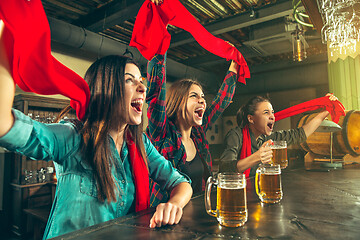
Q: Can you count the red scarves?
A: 3